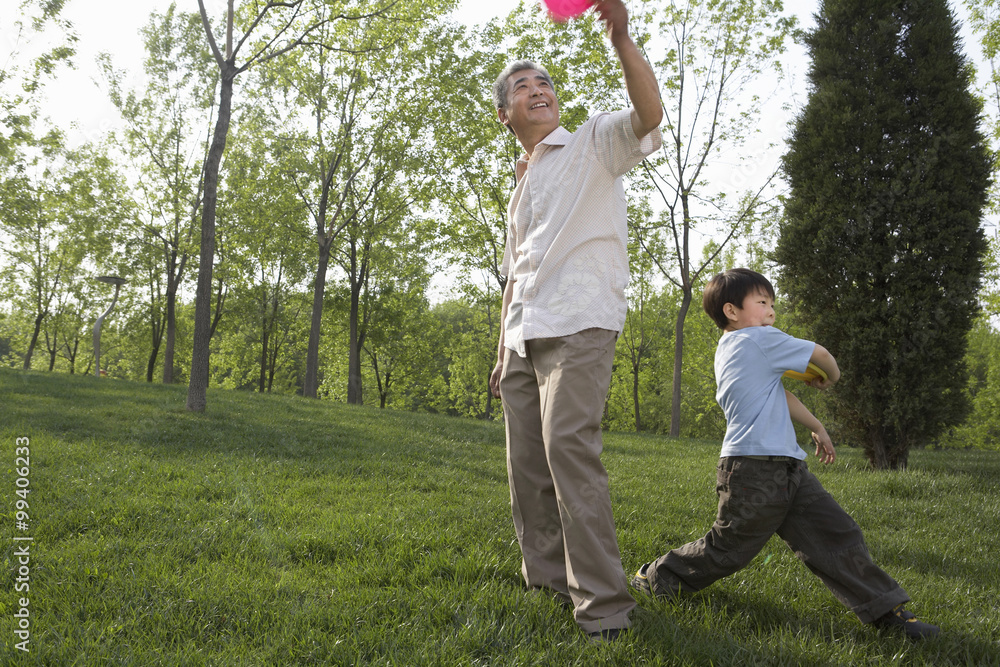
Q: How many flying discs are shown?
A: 2